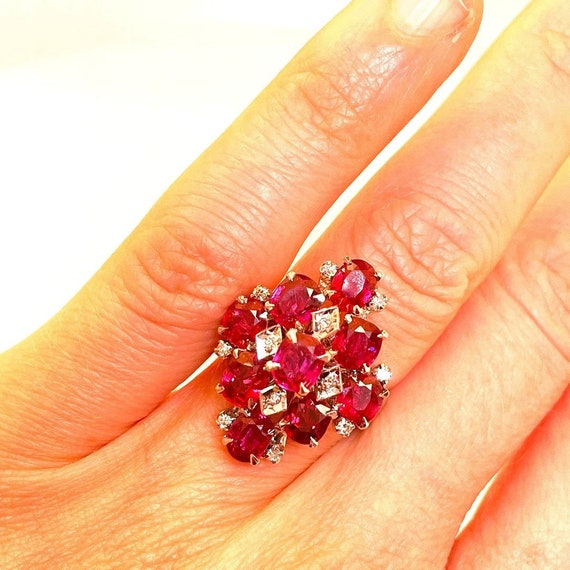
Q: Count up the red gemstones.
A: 9